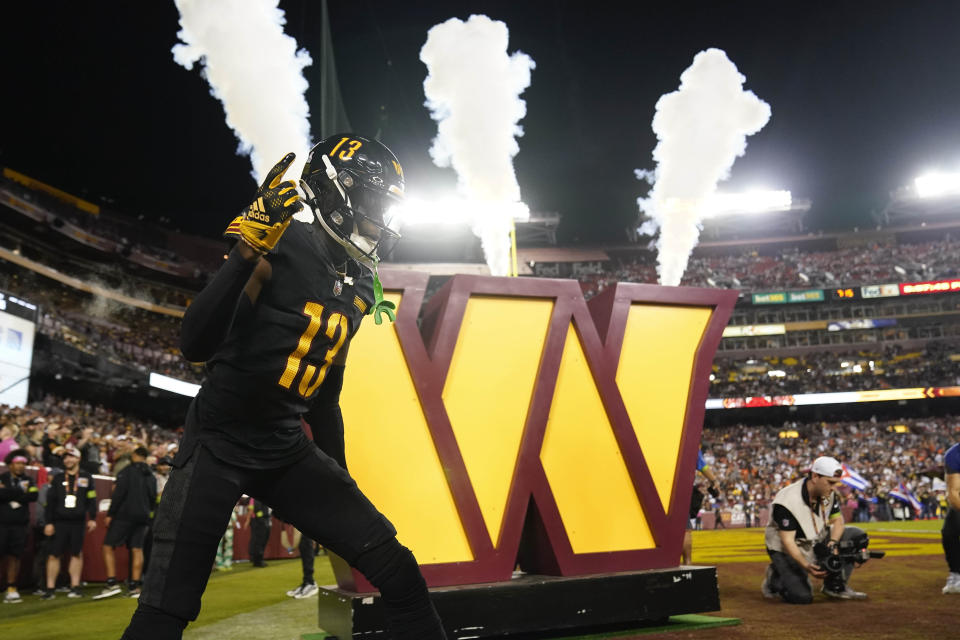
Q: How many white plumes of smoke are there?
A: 3